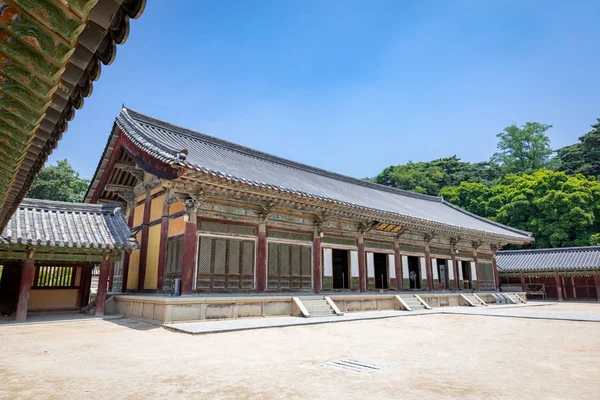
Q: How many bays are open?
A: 5